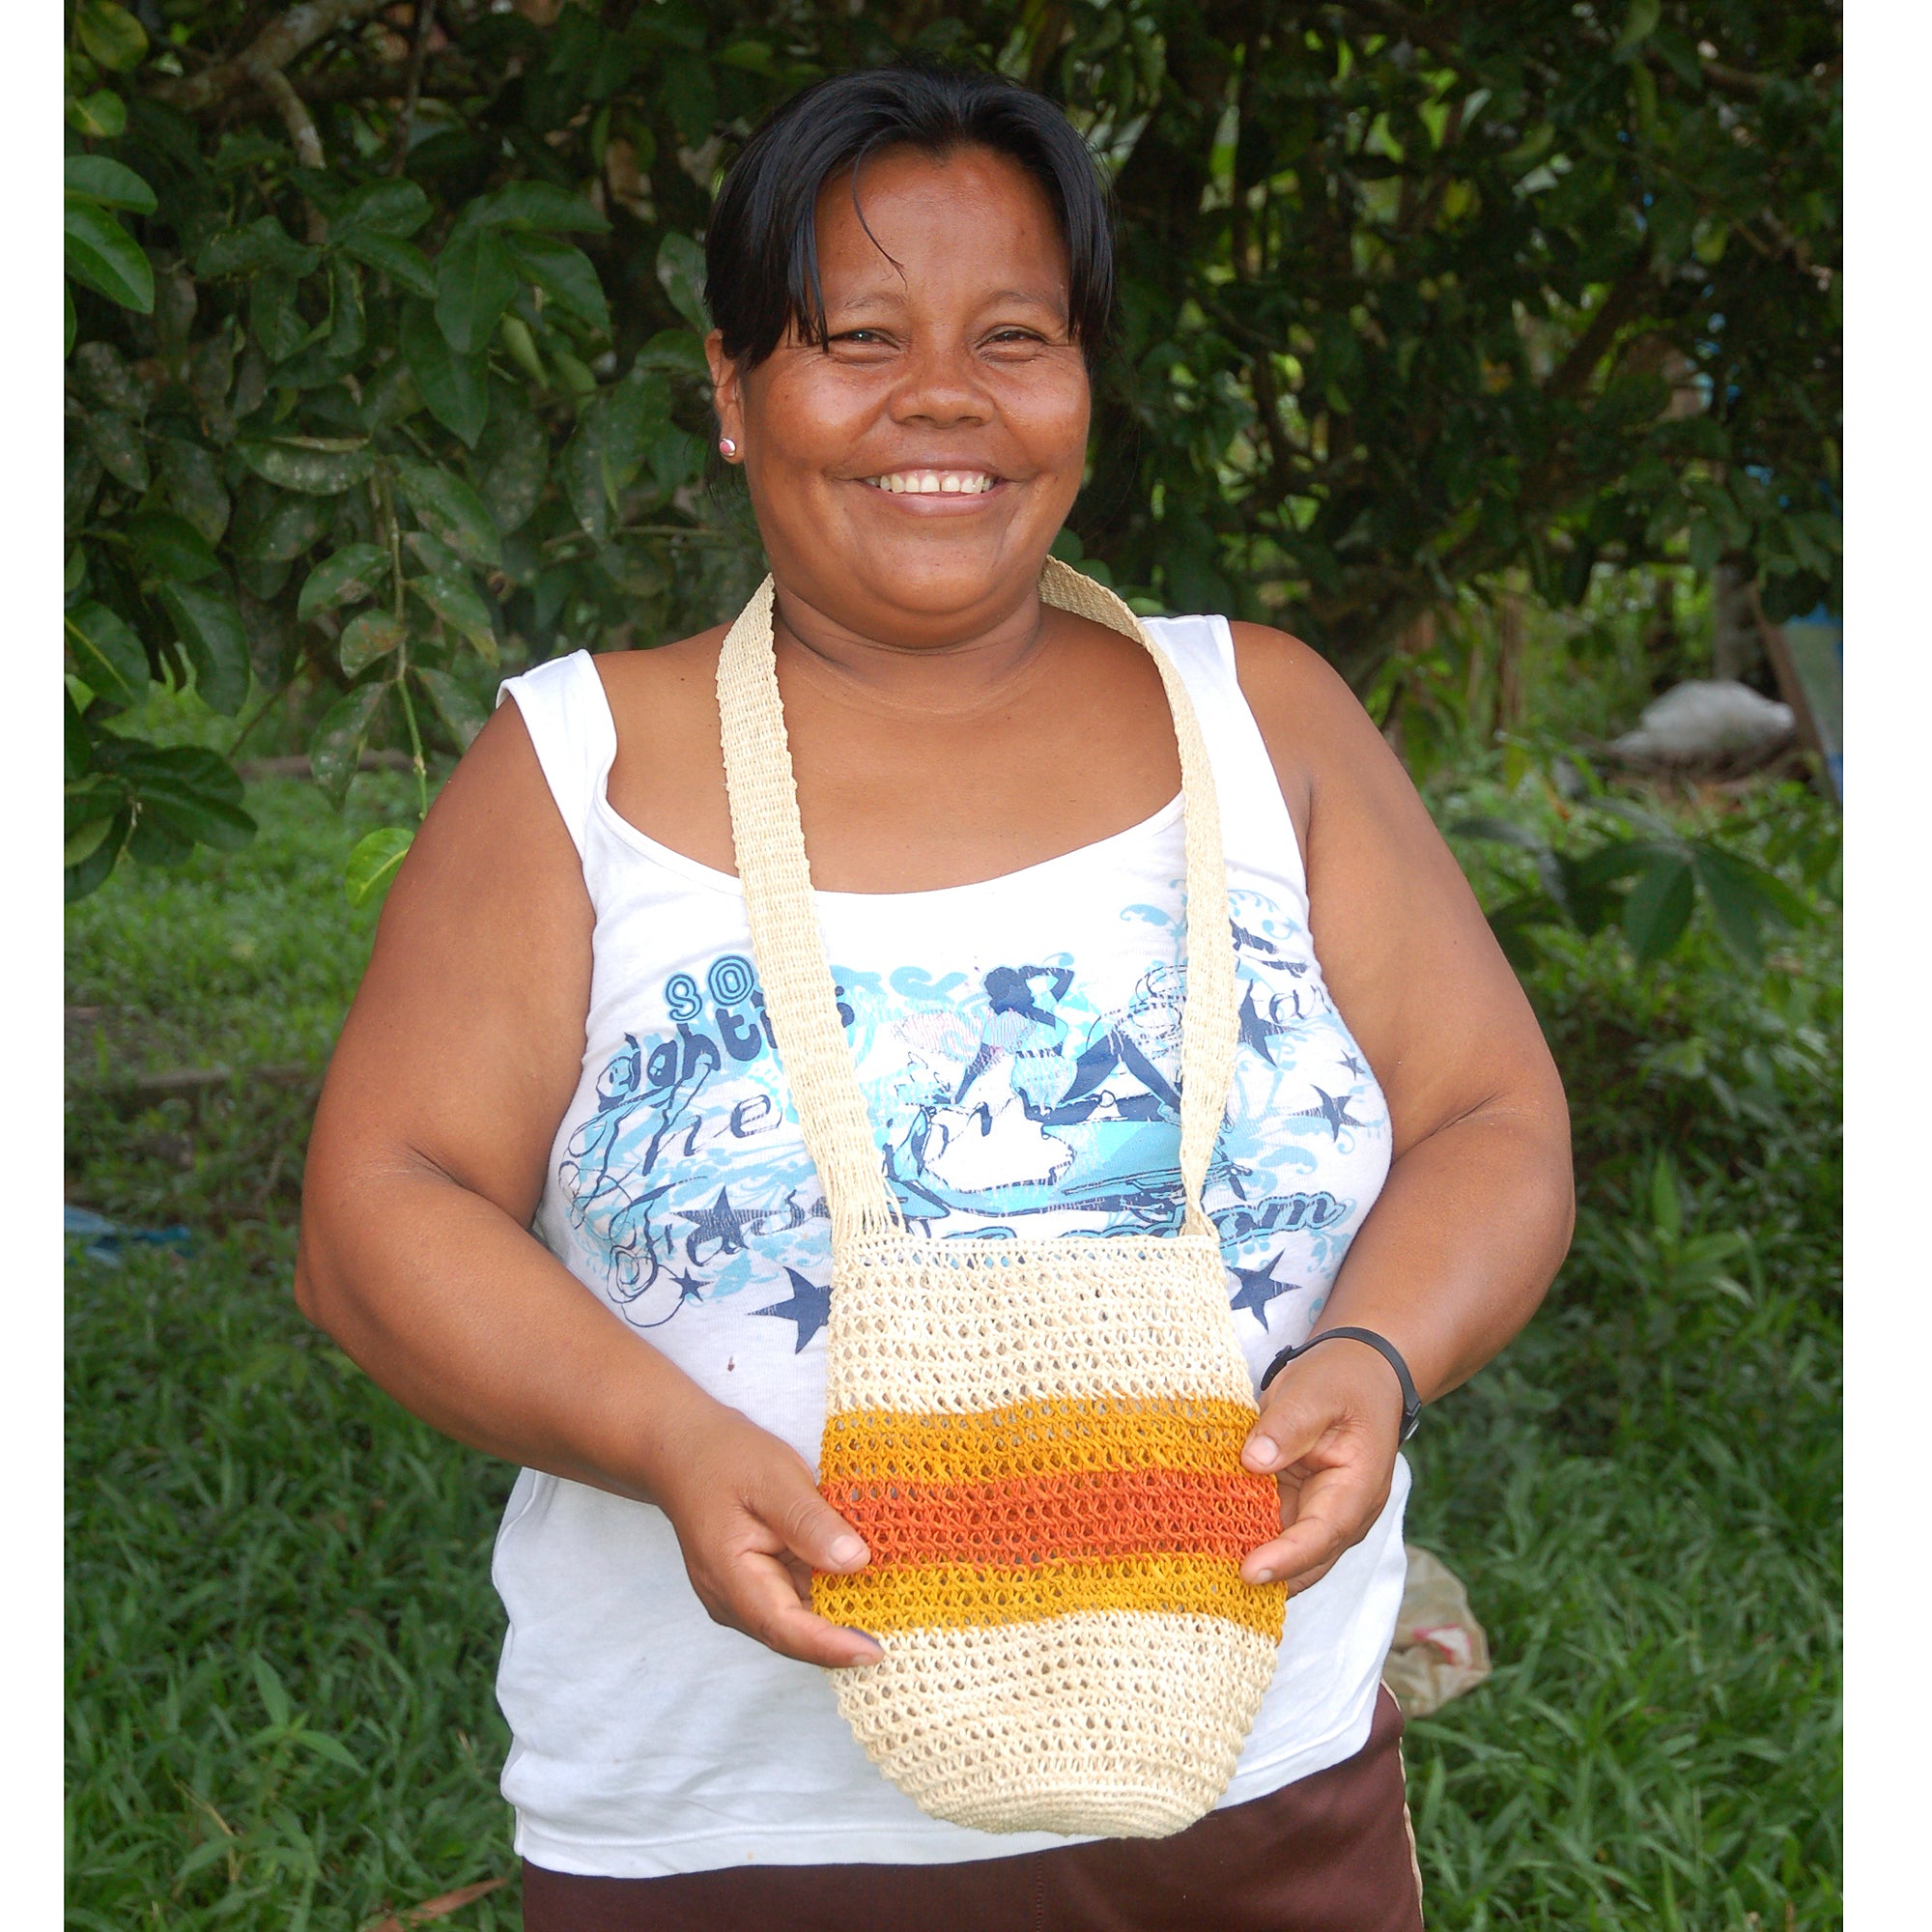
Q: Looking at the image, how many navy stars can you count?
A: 7